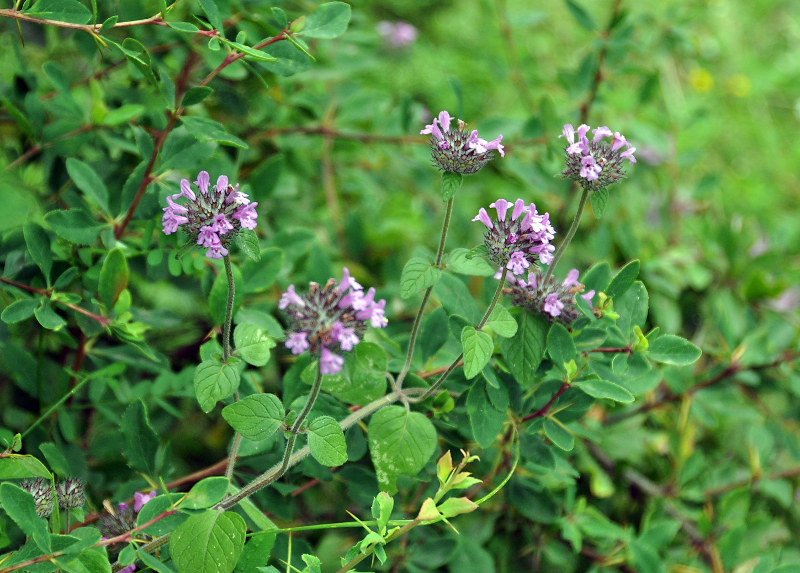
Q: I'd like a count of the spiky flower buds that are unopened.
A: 2